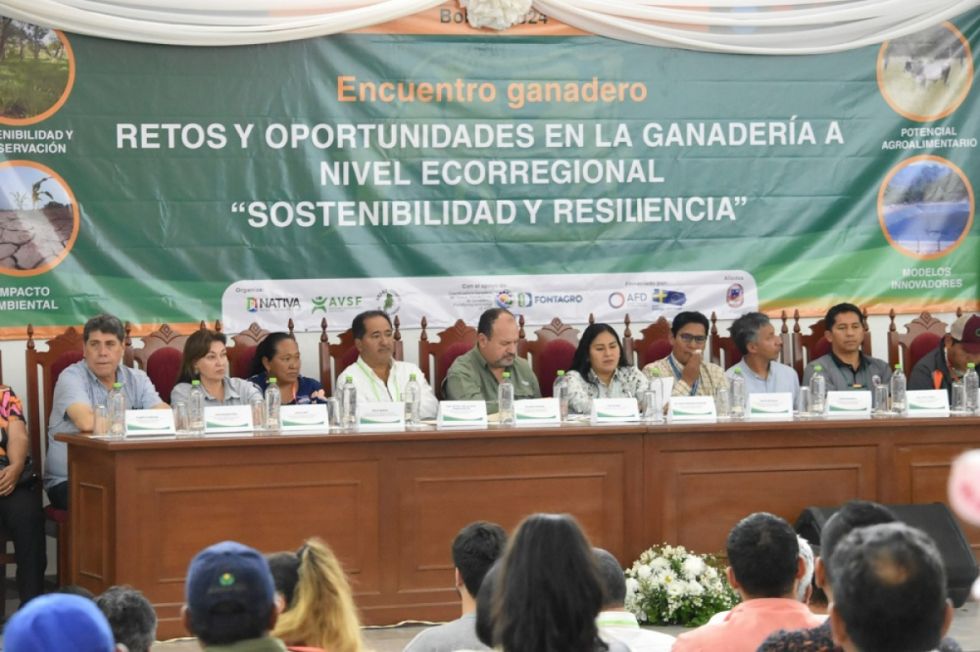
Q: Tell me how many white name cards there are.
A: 11